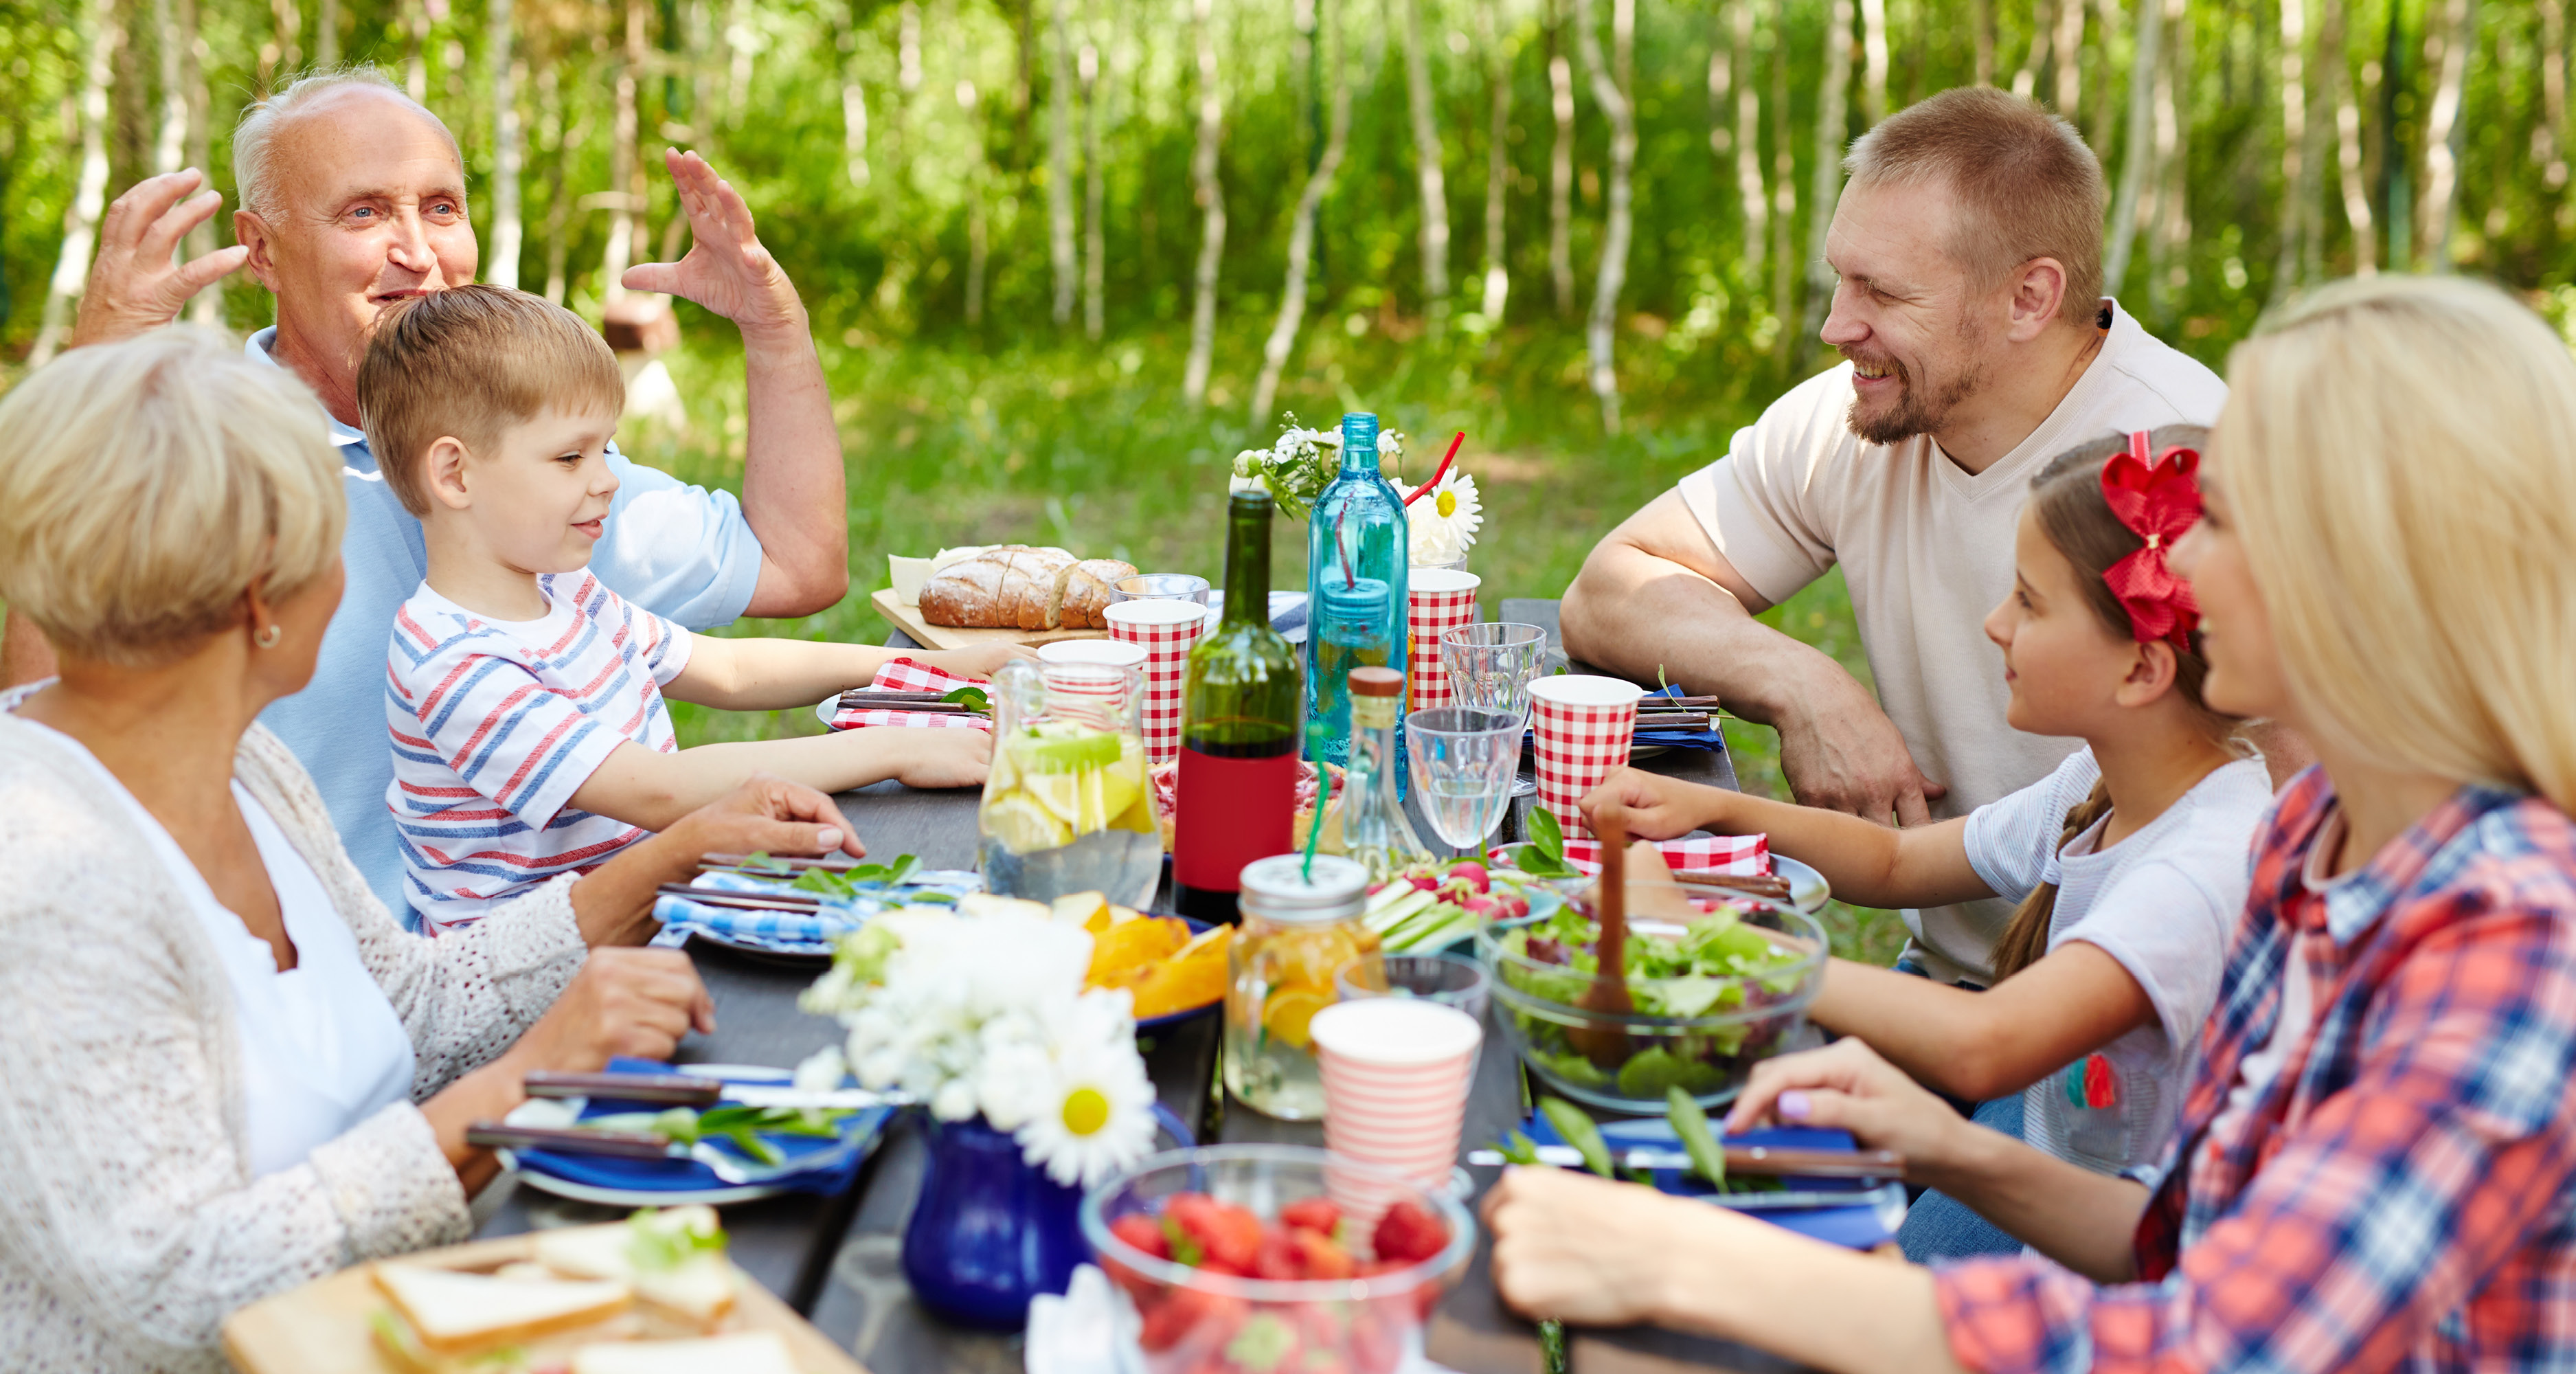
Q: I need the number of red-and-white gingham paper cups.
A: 3